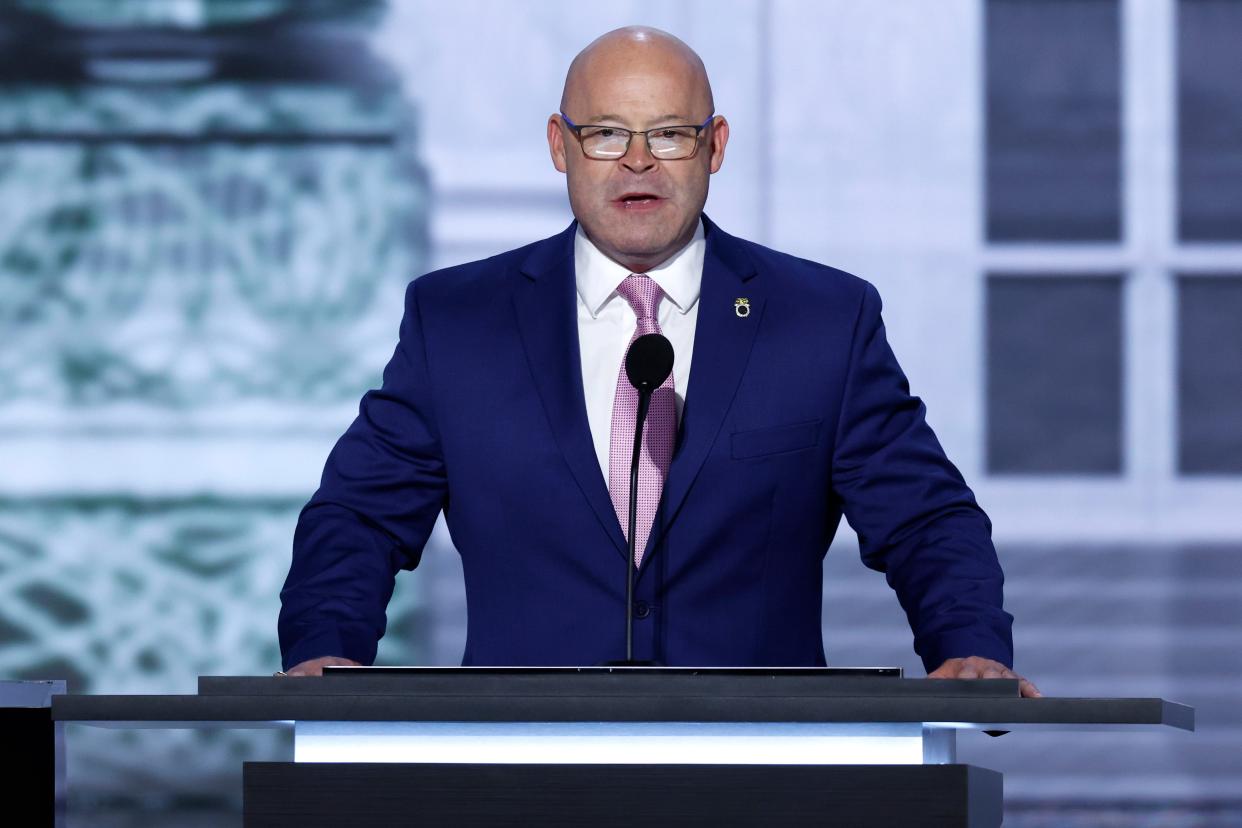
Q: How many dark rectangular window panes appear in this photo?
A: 4